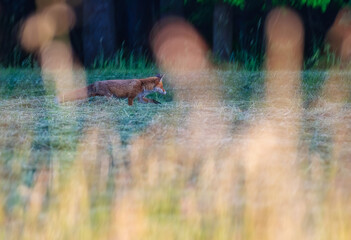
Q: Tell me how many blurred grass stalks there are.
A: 4